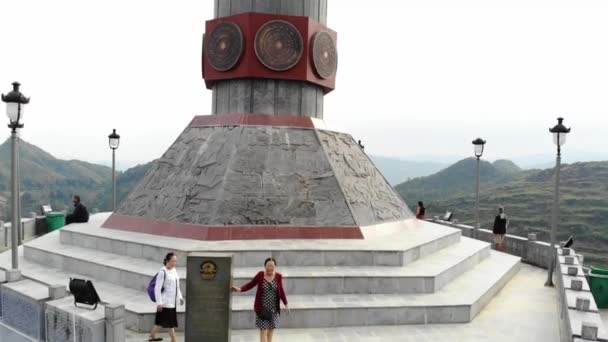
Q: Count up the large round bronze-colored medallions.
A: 3